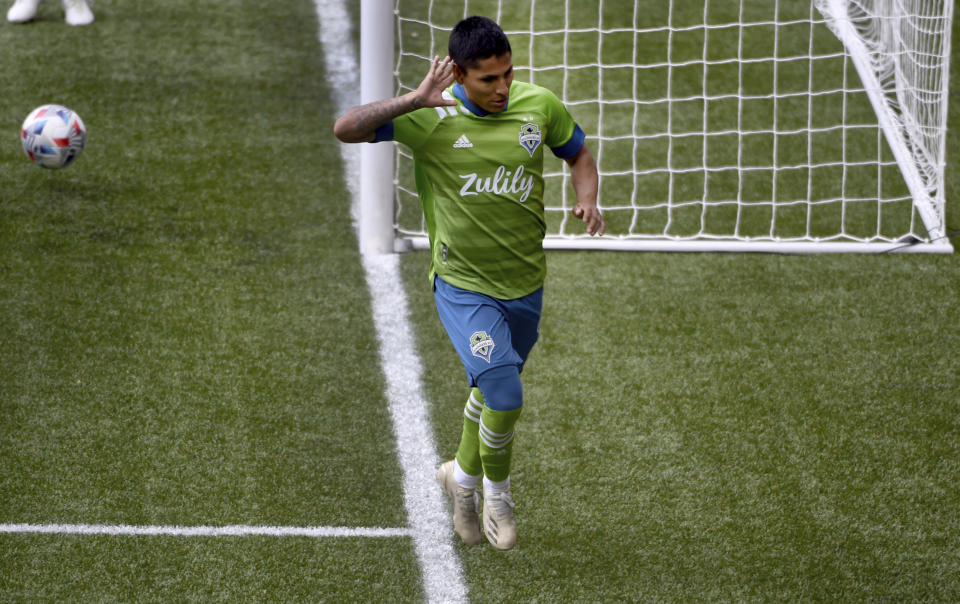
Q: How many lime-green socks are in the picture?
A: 2